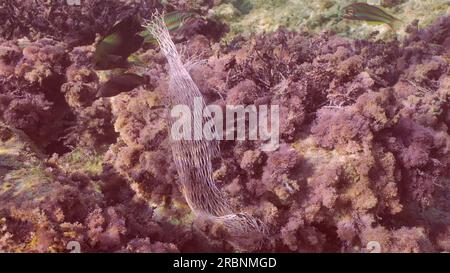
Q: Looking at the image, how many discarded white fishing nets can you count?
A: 1